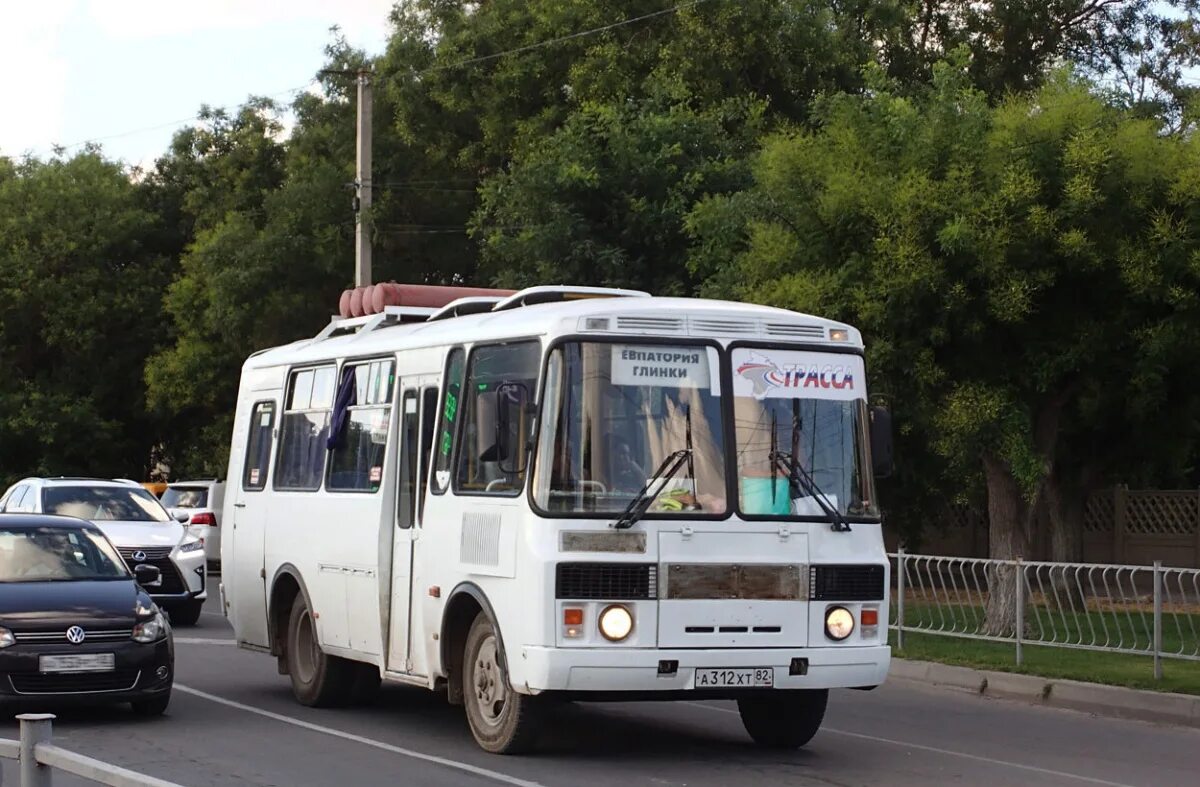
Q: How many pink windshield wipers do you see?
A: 0